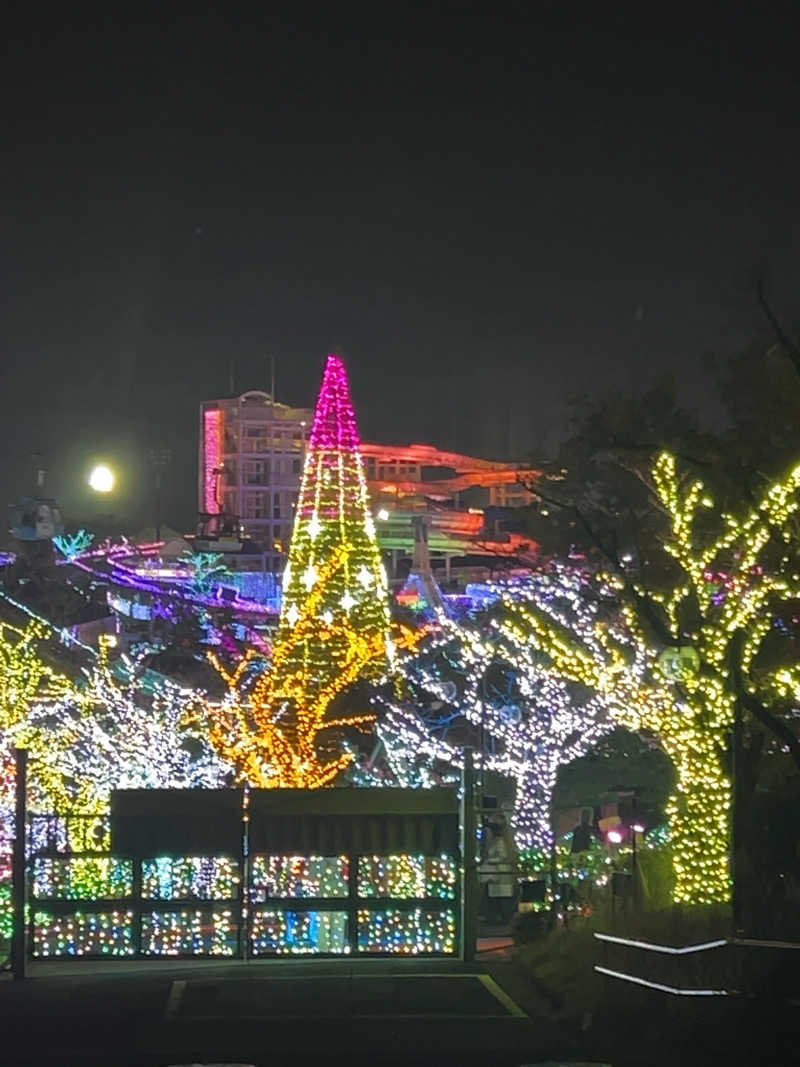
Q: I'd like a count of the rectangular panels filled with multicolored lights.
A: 8